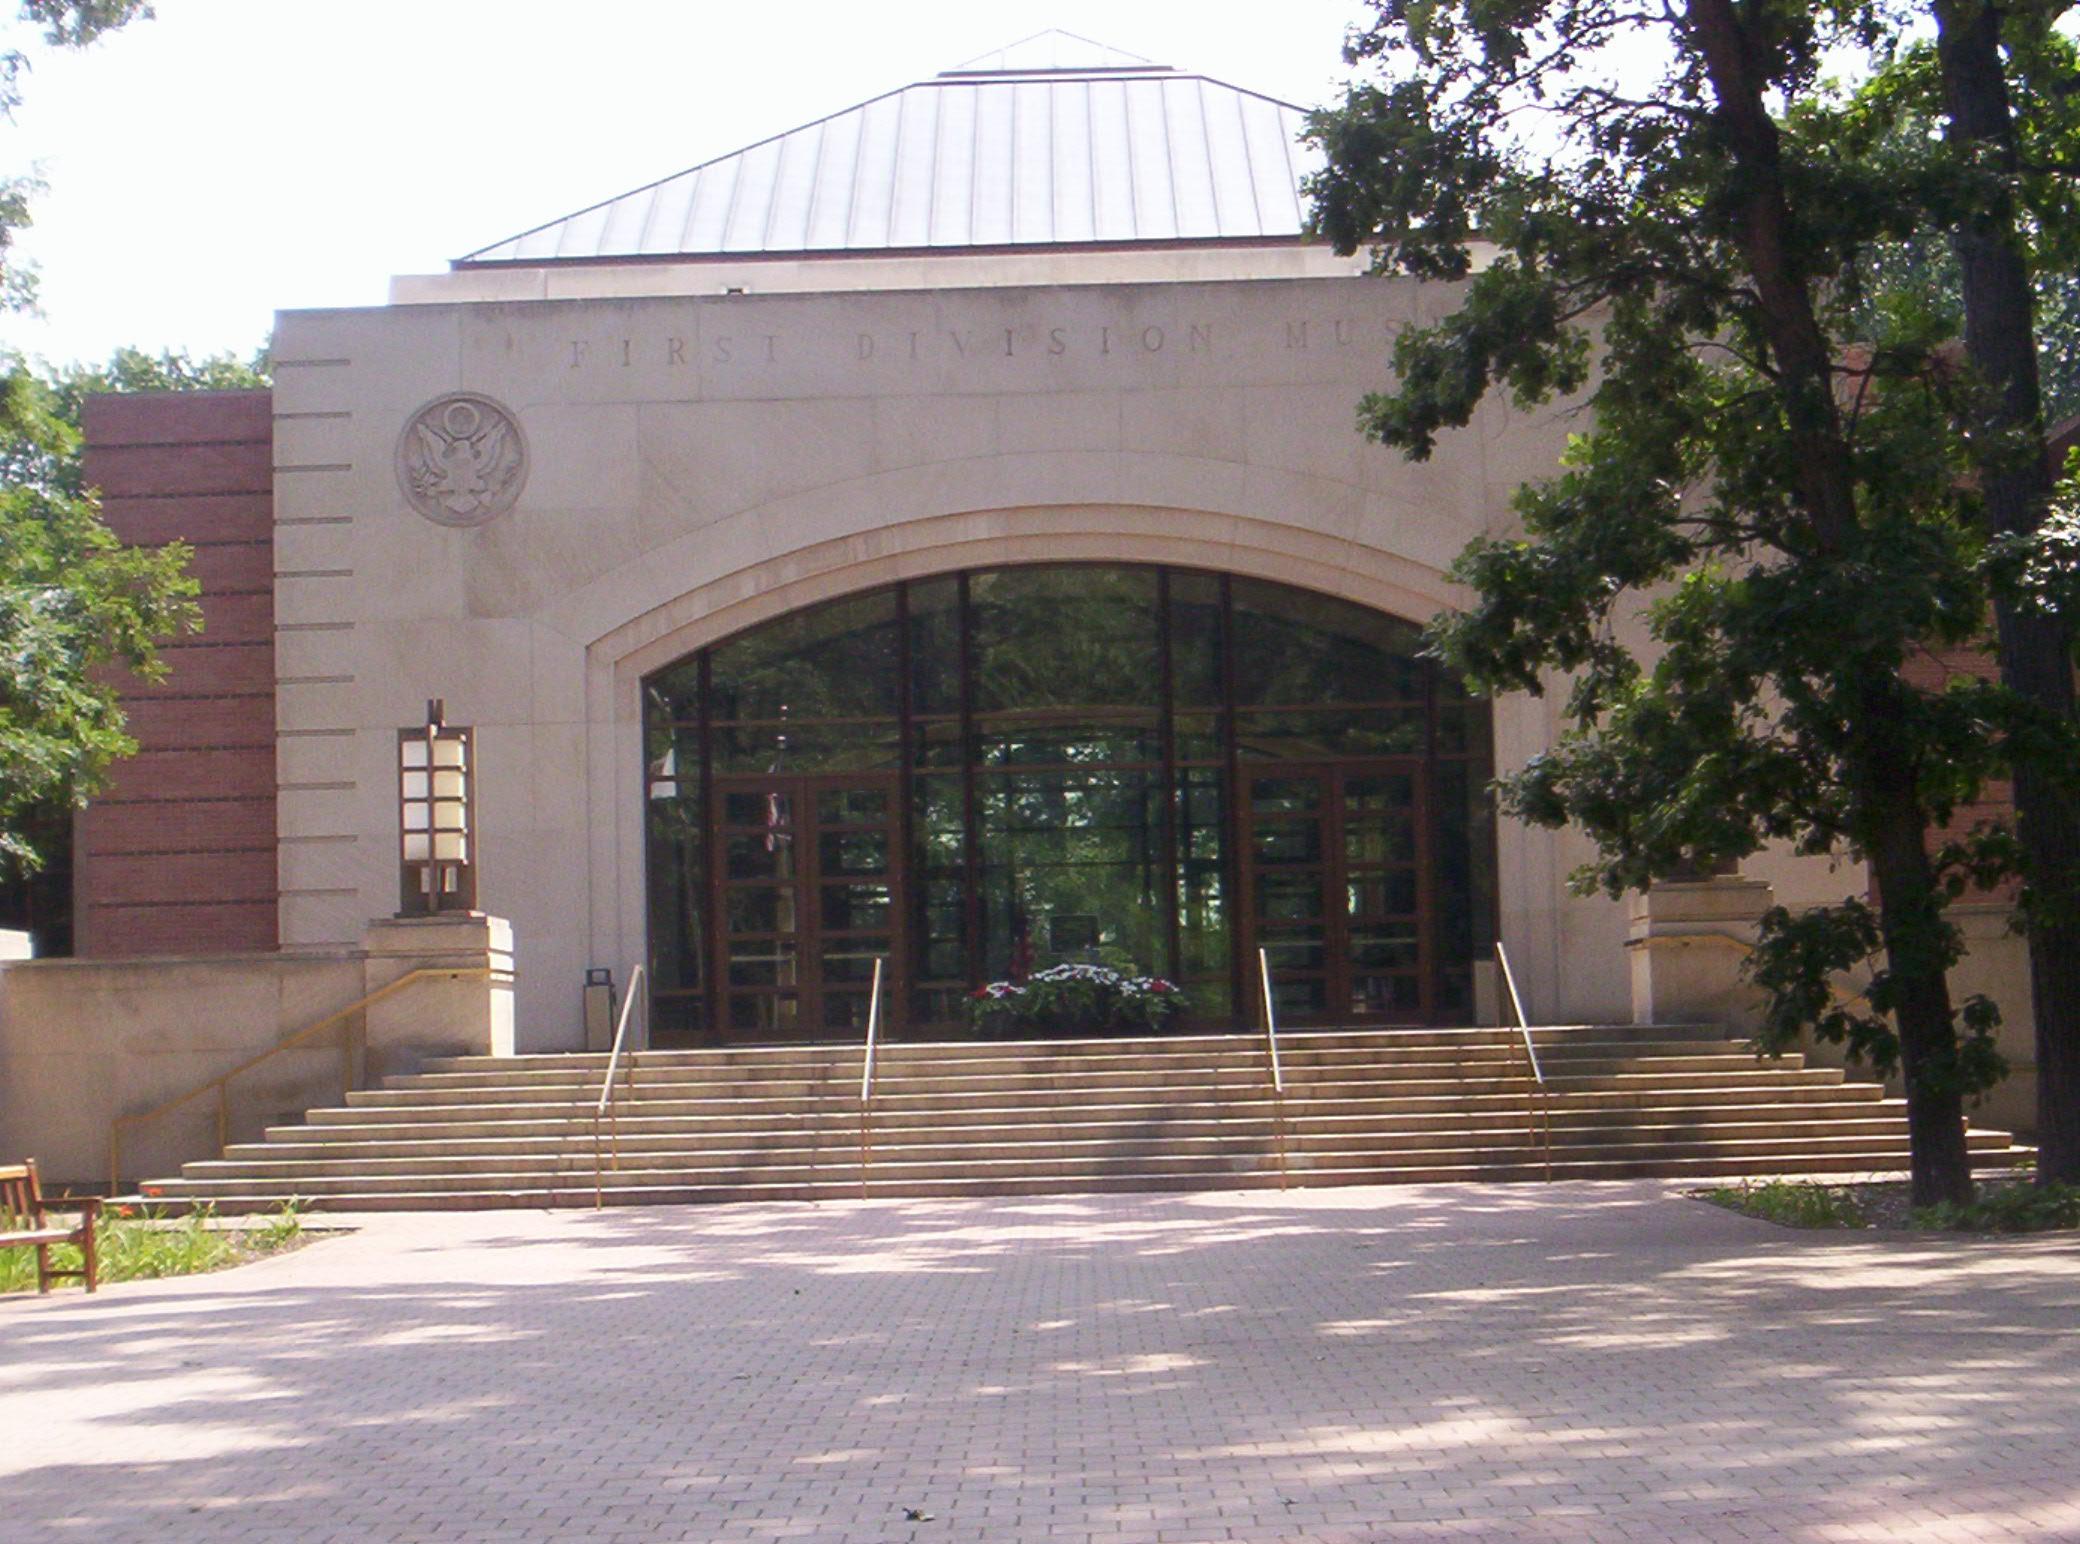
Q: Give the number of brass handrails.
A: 6